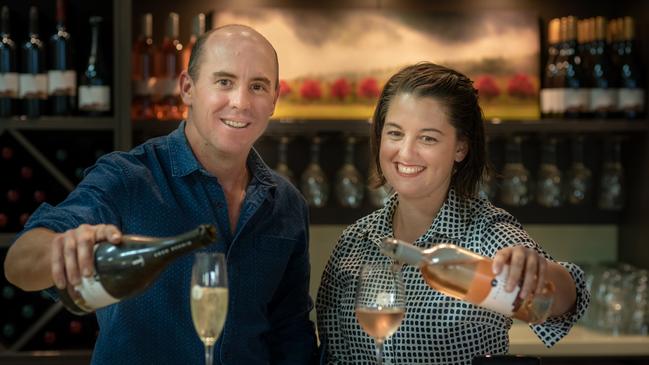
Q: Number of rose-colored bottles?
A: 4